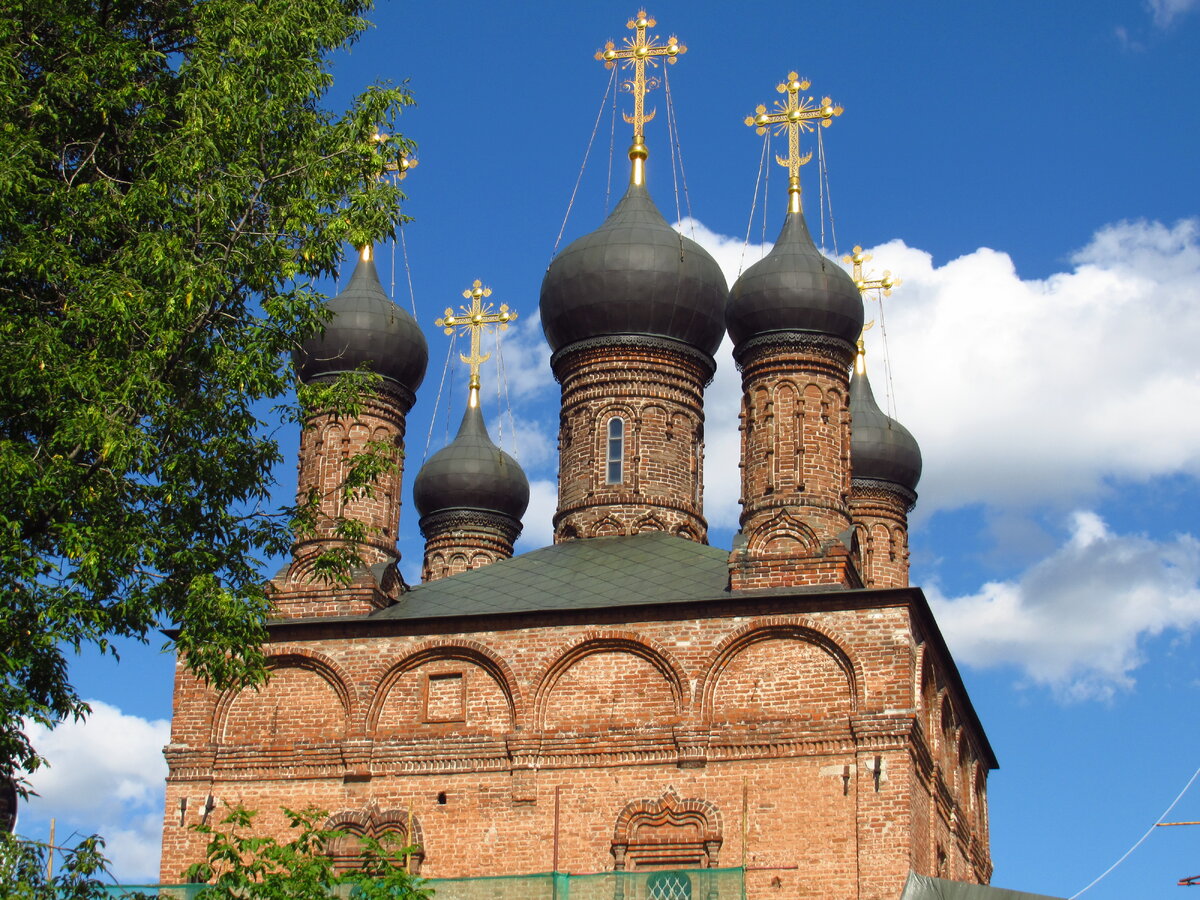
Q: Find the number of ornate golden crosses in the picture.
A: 5